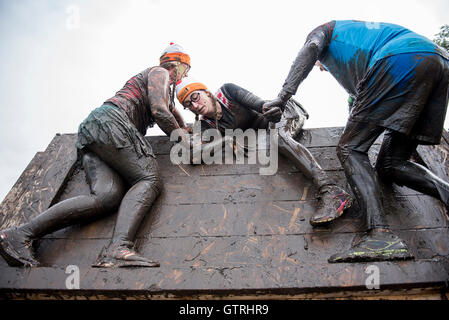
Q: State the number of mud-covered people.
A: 3